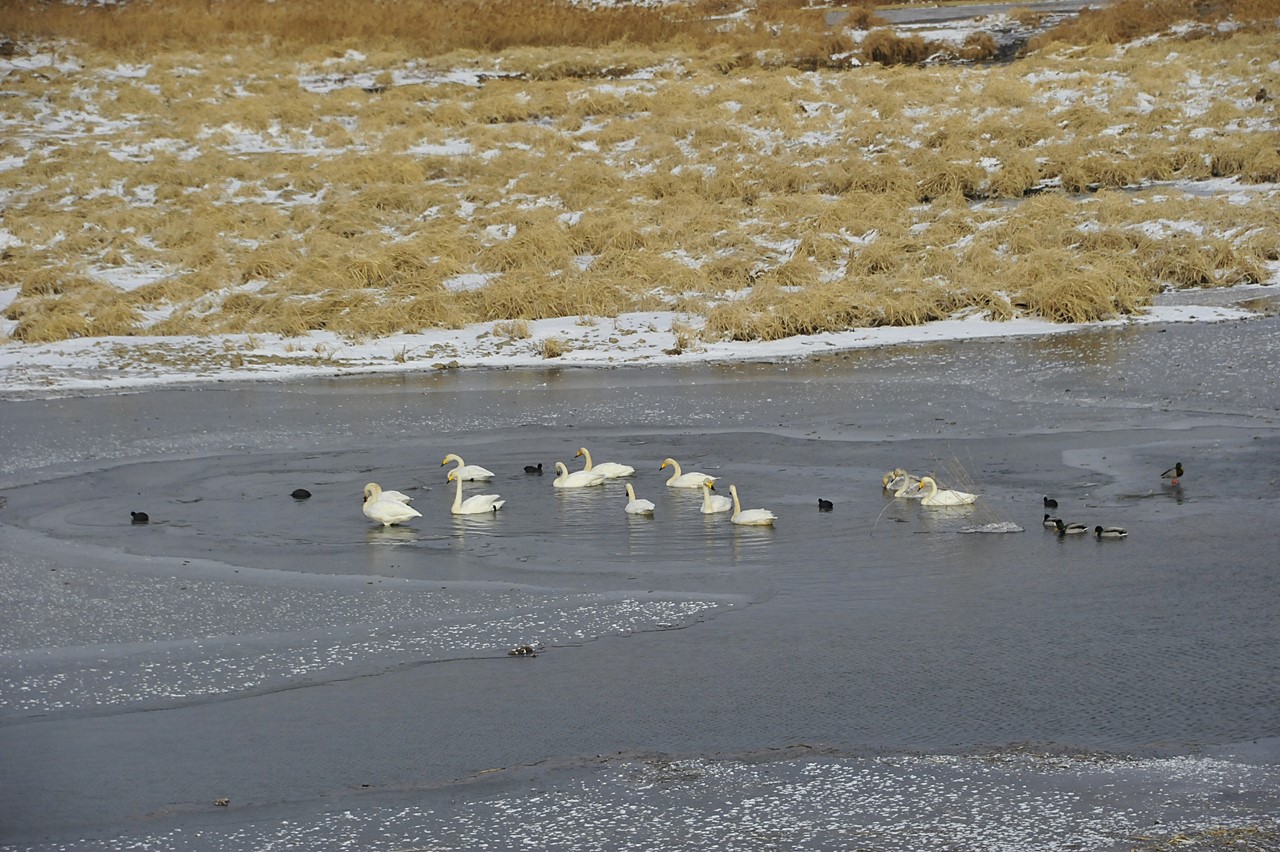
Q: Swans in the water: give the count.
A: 13